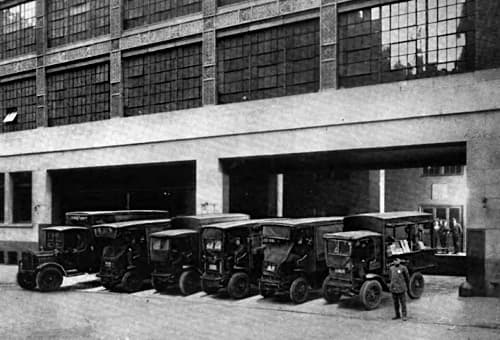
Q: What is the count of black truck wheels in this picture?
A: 13